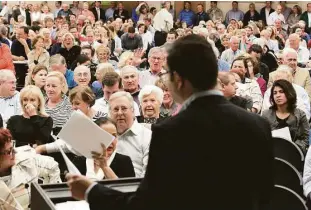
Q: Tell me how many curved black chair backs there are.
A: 3